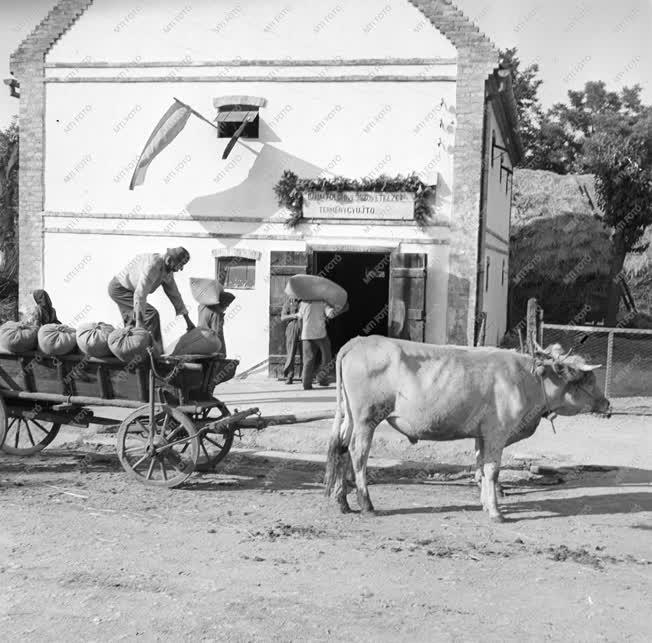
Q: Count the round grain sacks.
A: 4